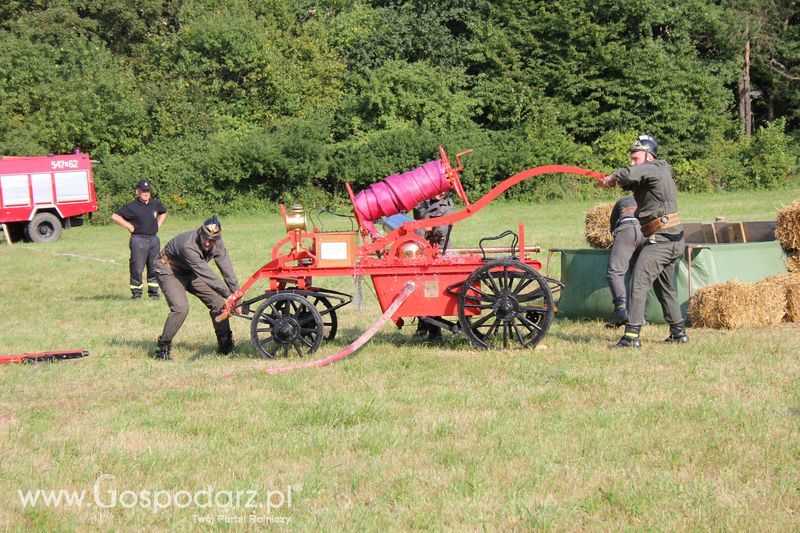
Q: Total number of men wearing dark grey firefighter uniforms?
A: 4